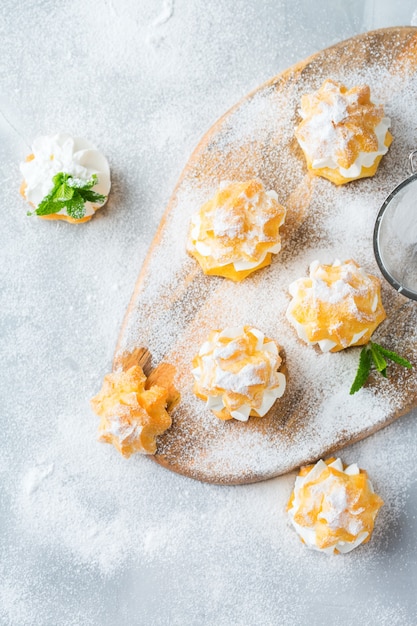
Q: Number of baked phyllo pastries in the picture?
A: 7